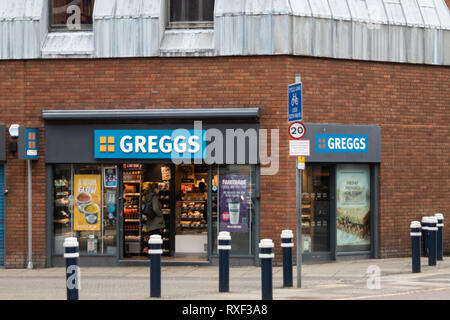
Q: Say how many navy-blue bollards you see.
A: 9